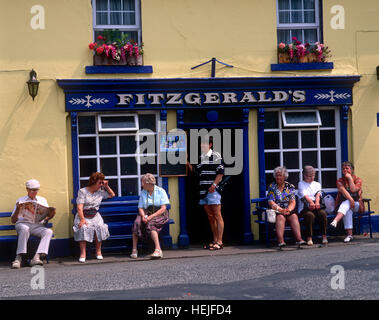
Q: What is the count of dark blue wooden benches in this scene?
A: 3